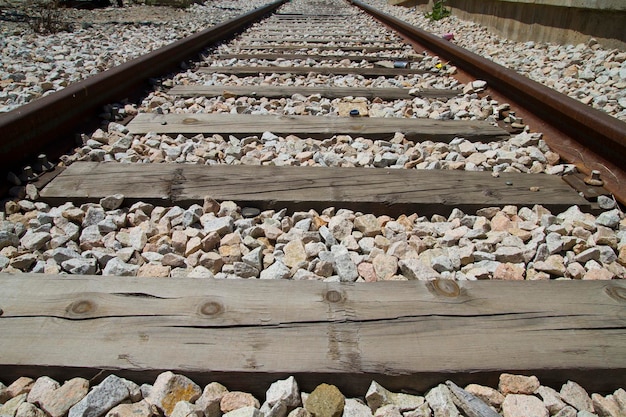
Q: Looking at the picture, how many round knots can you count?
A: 5